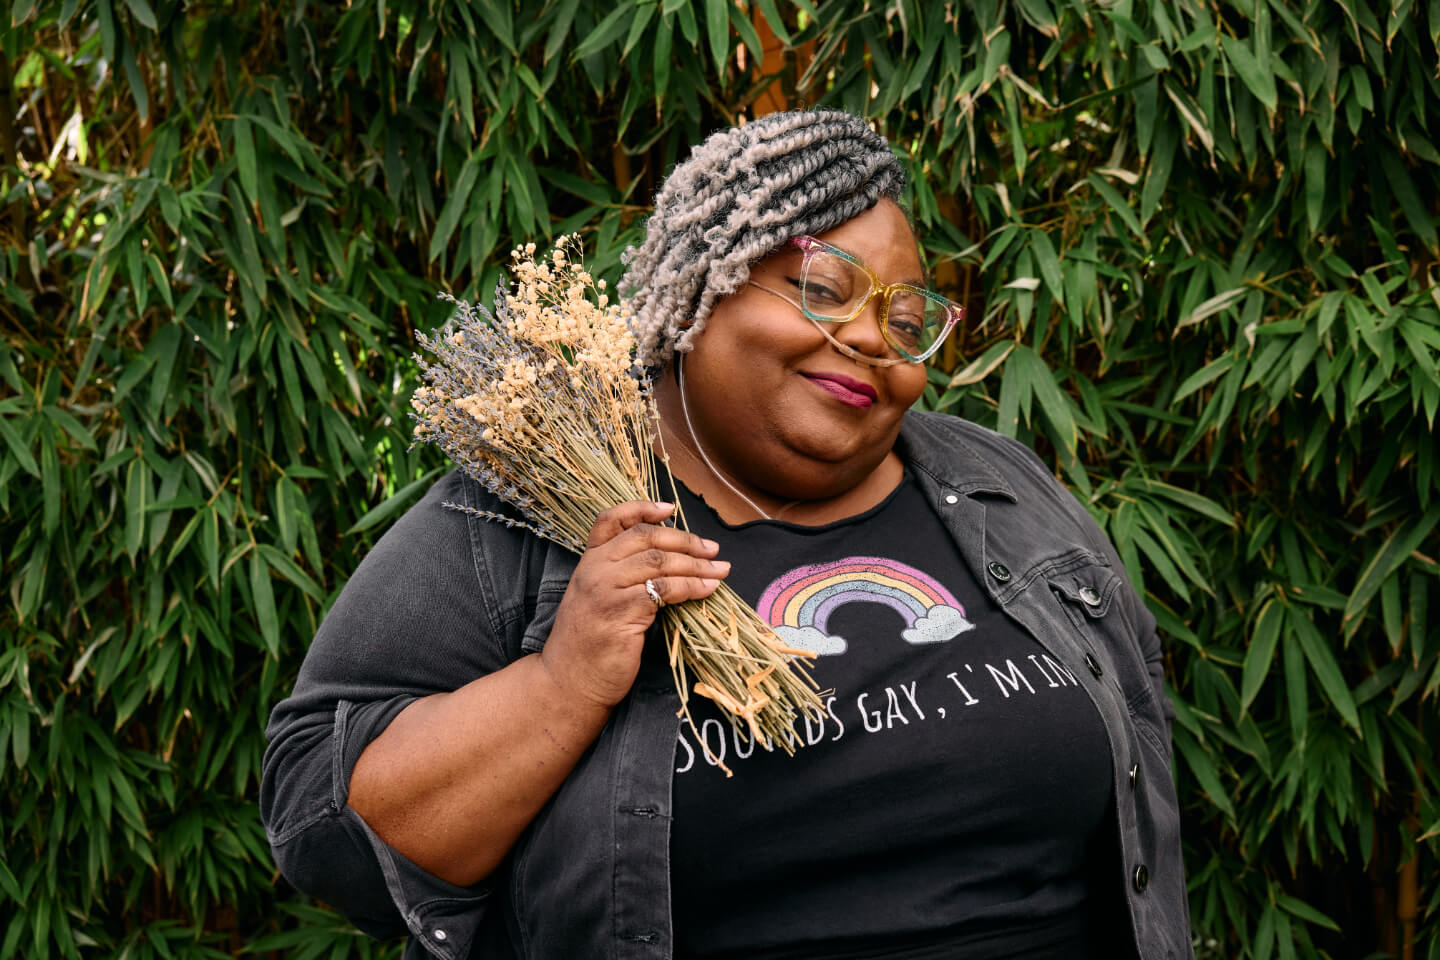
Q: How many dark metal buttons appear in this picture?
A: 5